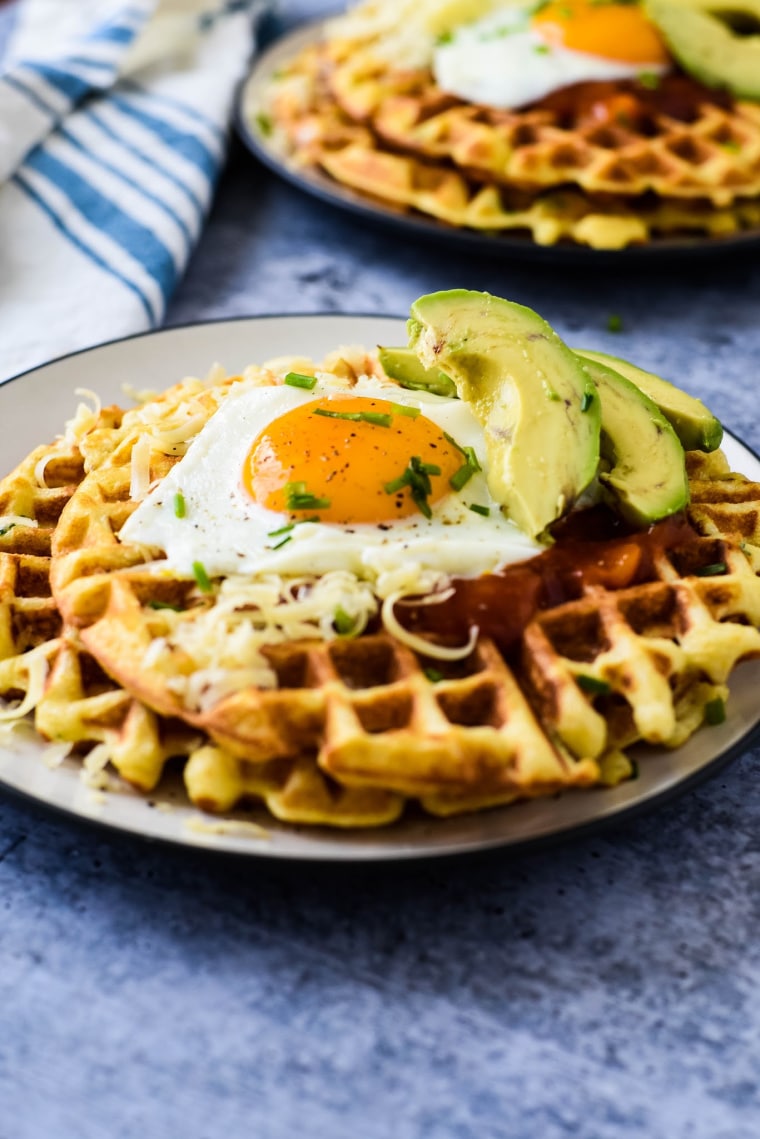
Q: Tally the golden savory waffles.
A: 4